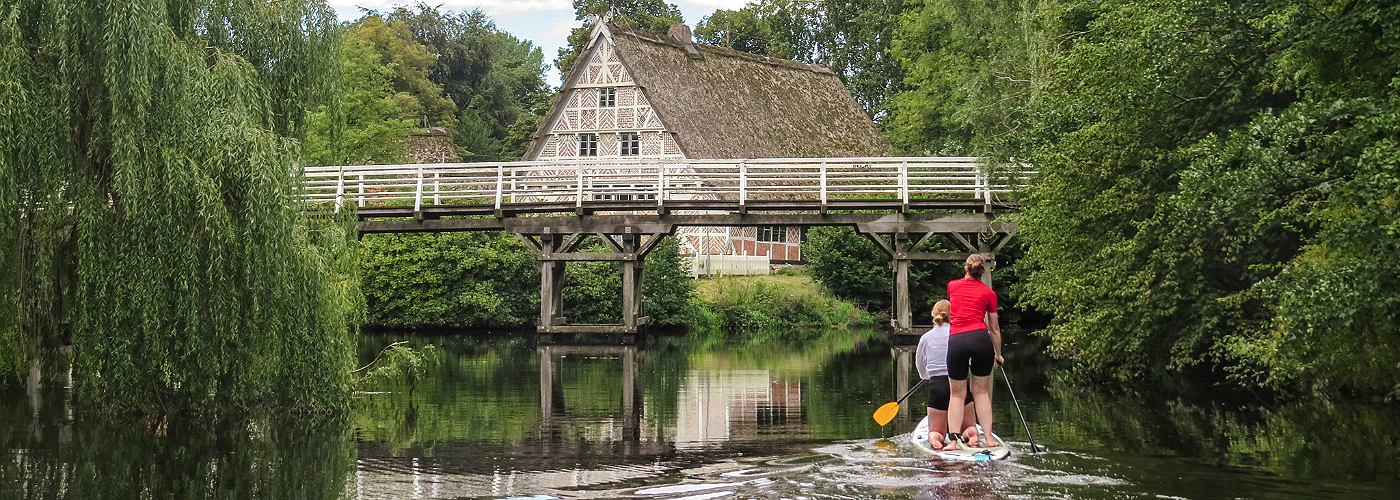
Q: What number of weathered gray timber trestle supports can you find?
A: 2